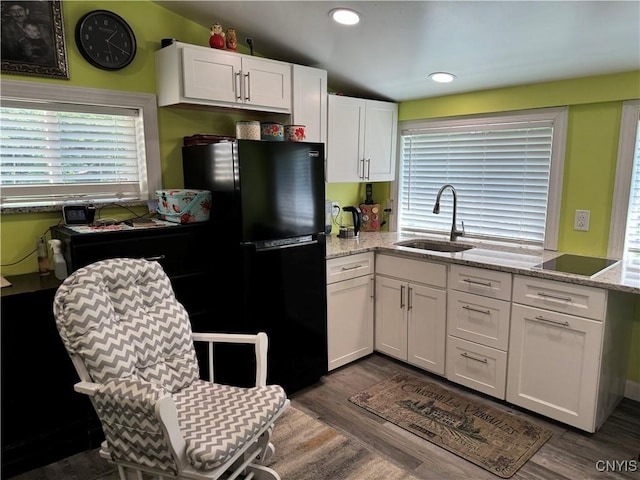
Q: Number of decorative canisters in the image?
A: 3